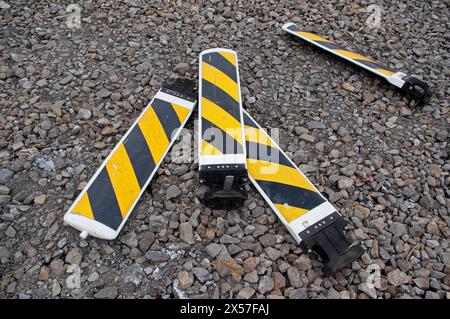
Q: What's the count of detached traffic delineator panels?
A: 4